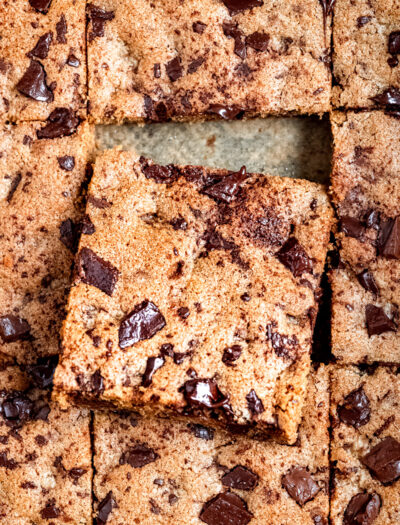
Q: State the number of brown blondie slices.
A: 9